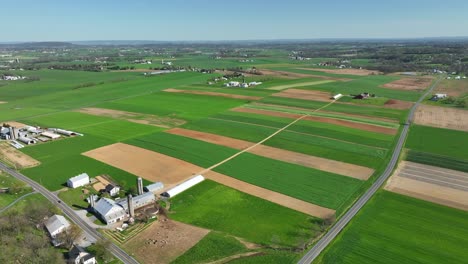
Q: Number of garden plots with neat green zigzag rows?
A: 1